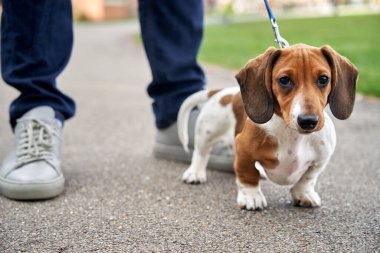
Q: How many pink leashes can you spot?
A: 0